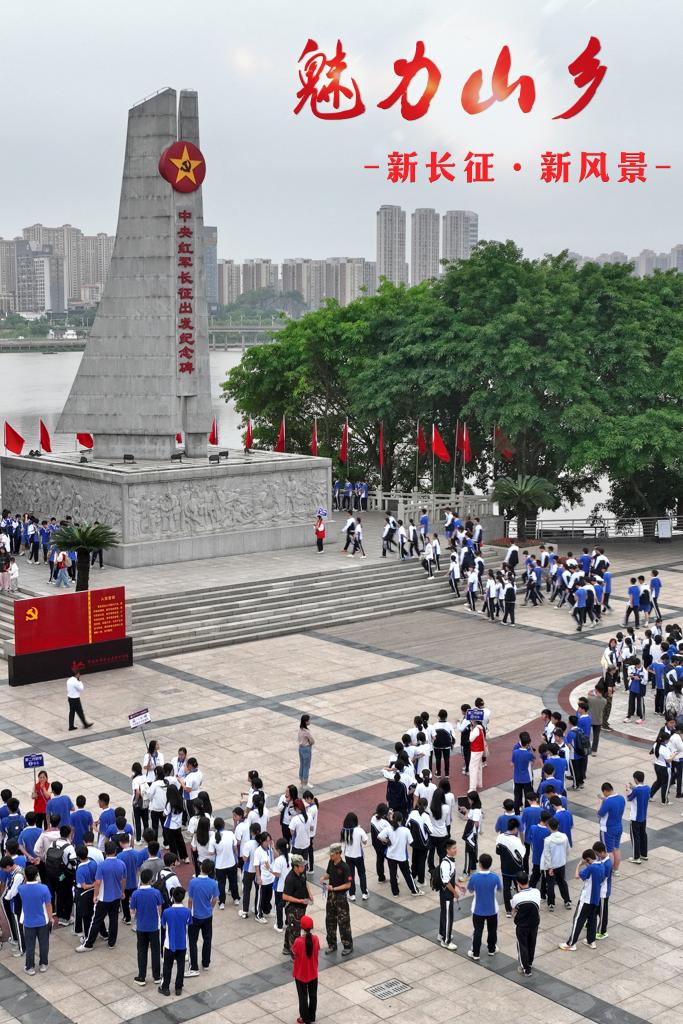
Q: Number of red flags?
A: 15